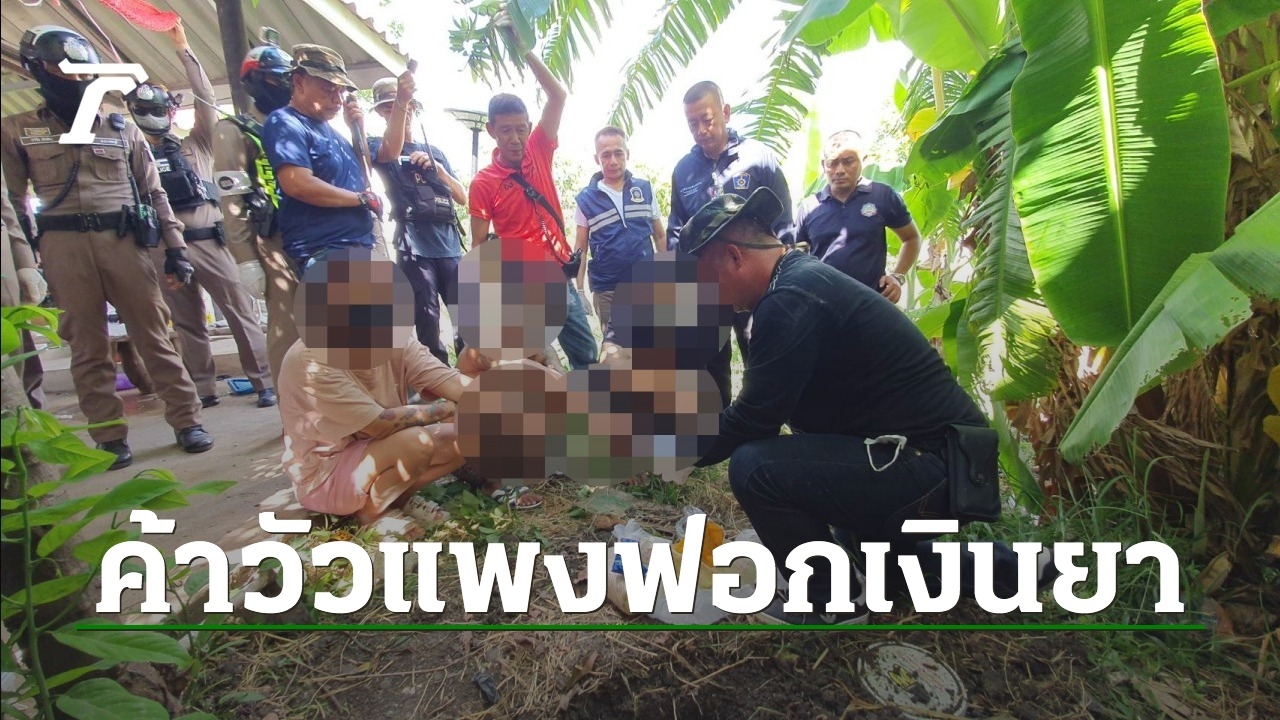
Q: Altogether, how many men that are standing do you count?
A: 9